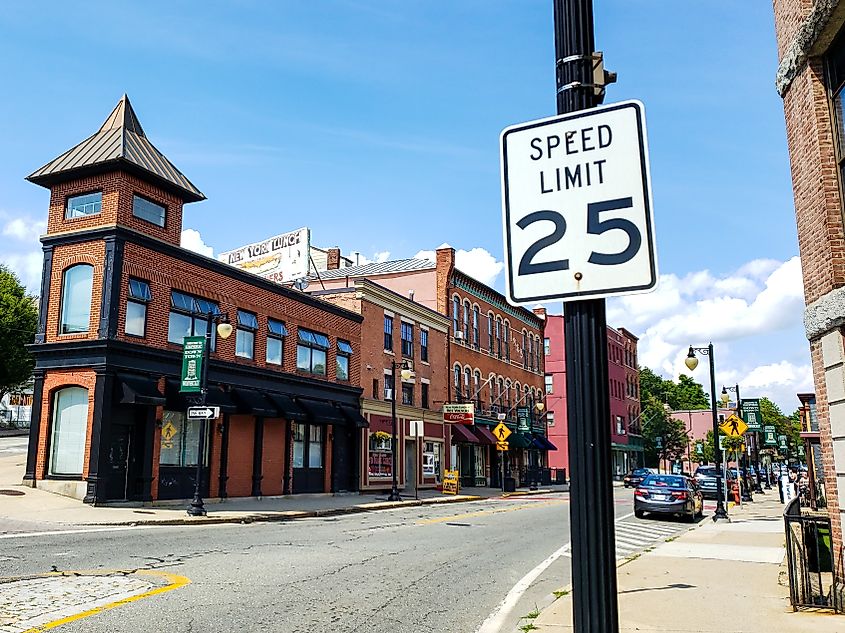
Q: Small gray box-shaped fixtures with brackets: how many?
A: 1